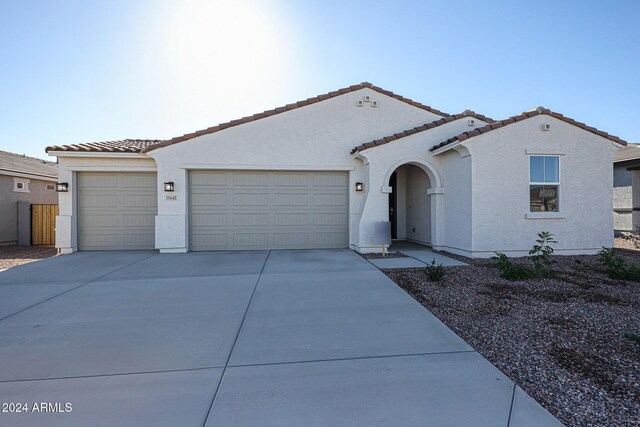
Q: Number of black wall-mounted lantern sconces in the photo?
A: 3